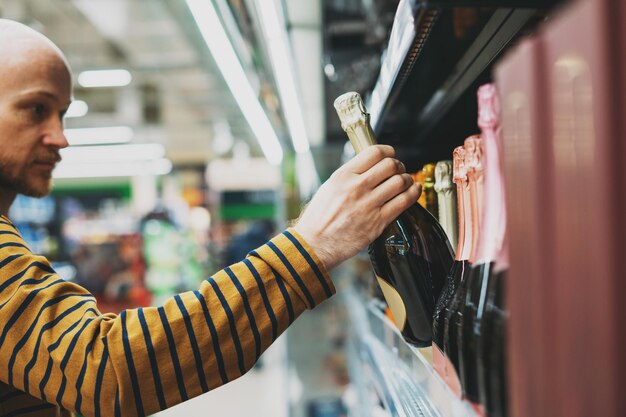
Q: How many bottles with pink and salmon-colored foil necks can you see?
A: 3